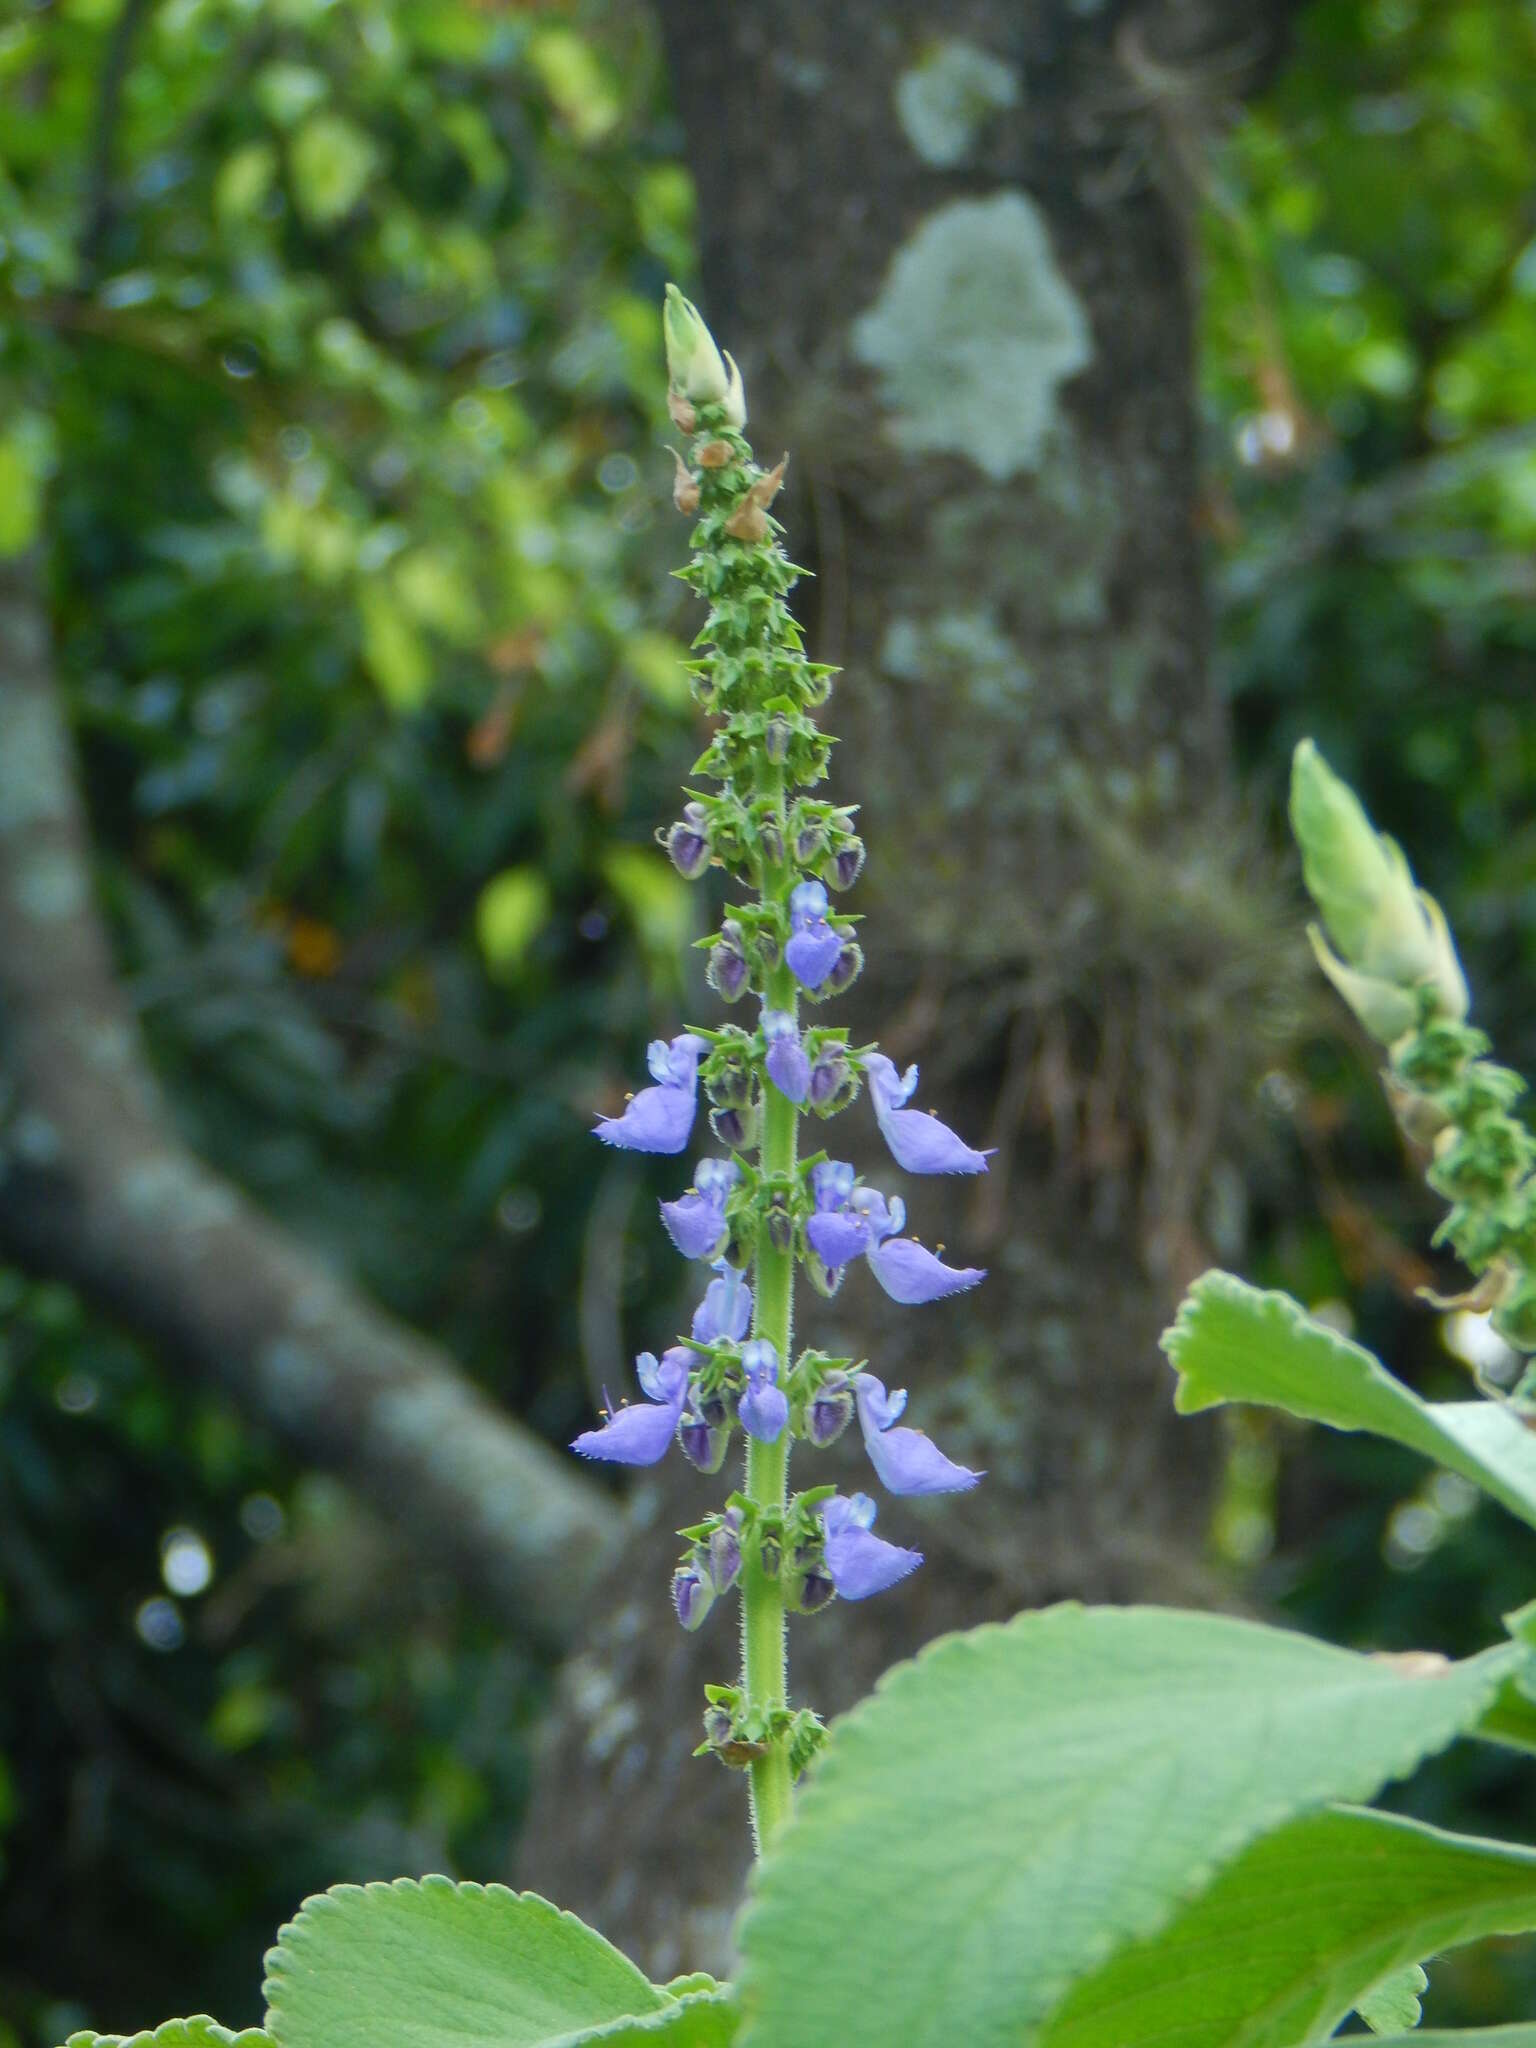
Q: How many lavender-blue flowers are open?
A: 12